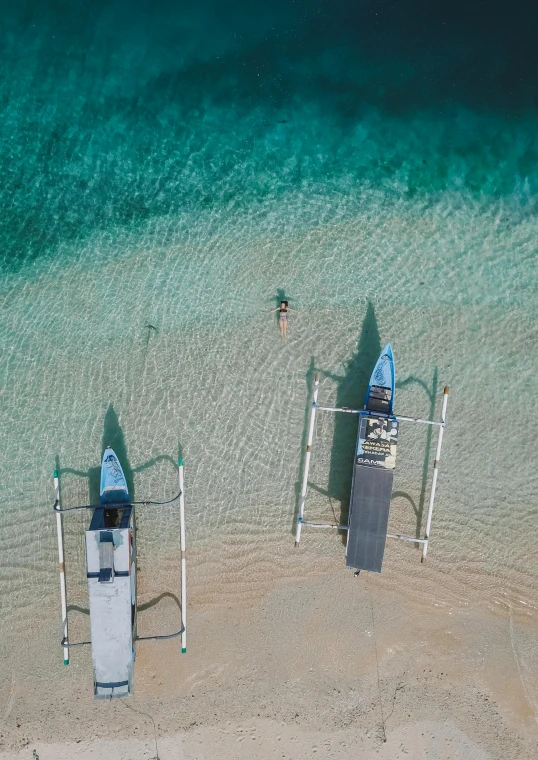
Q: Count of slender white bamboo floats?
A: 4